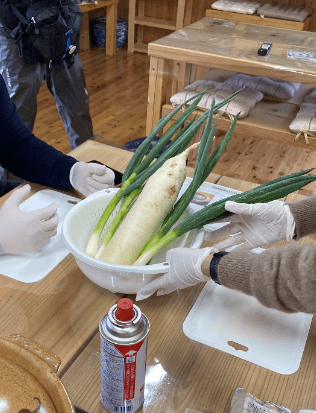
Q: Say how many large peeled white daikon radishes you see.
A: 1